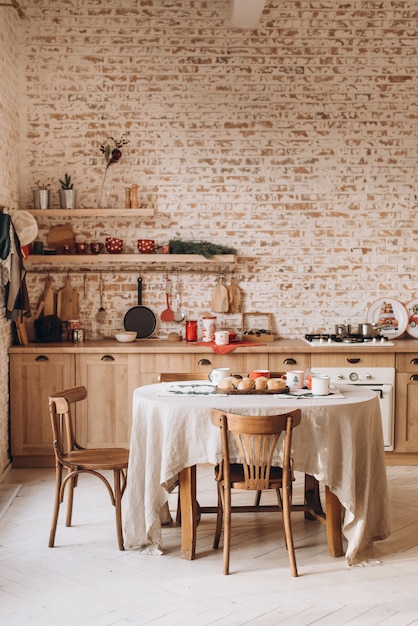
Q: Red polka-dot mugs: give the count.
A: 2